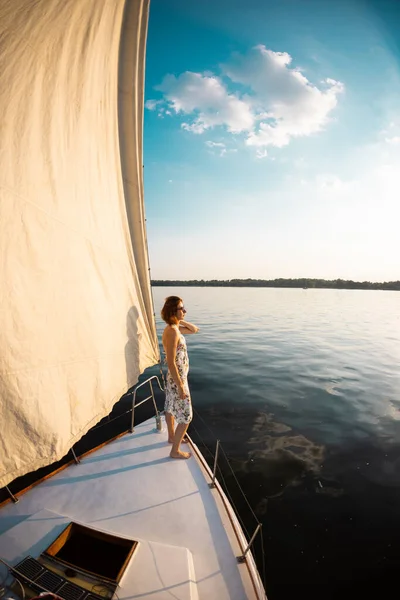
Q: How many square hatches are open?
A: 1